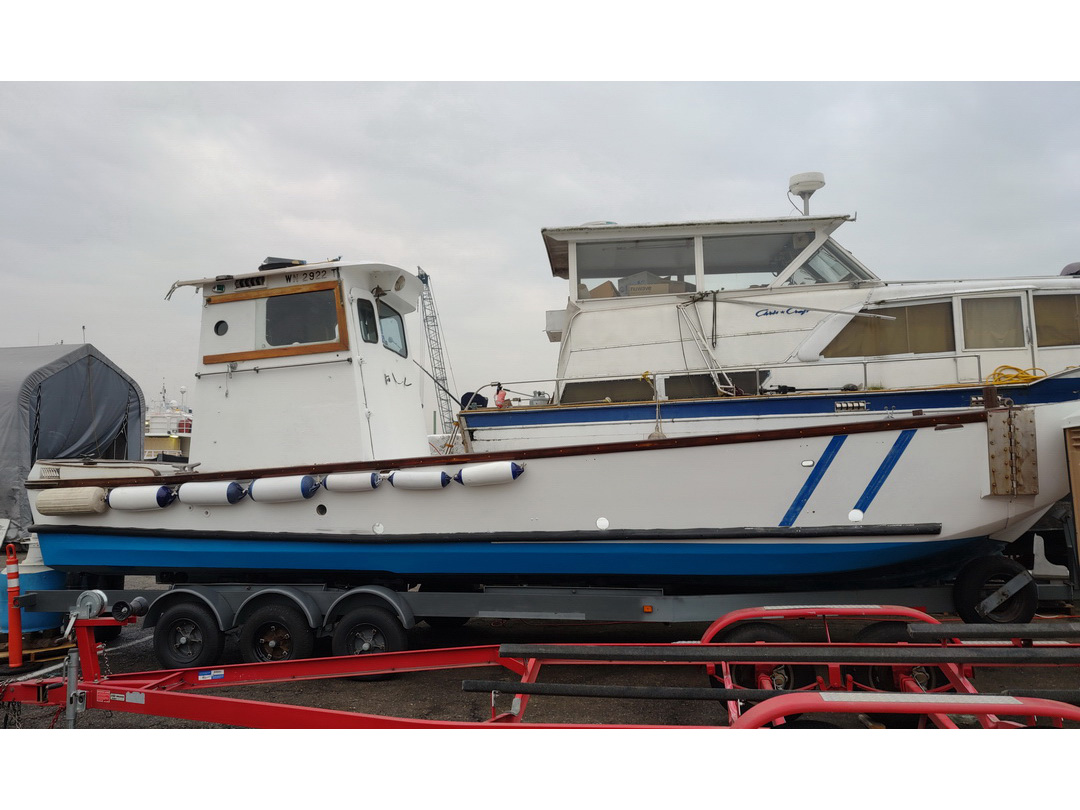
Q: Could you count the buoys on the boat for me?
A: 7